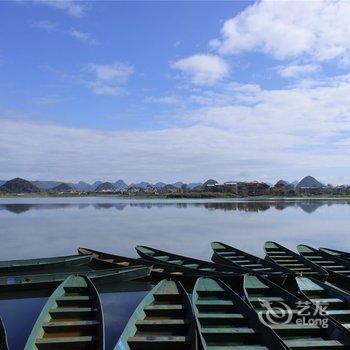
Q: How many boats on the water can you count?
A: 14